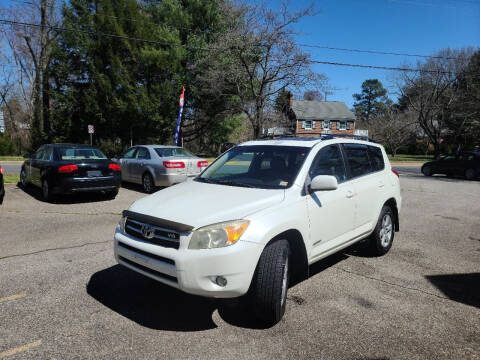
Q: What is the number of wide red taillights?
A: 4